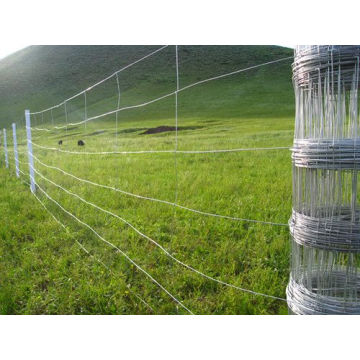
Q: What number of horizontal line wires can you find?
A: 7